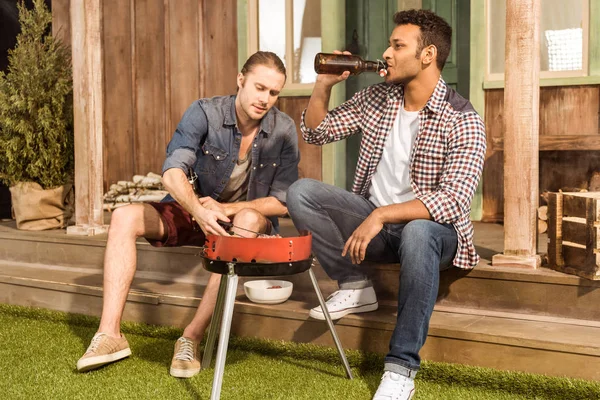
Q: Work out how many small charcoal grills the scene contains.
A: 1